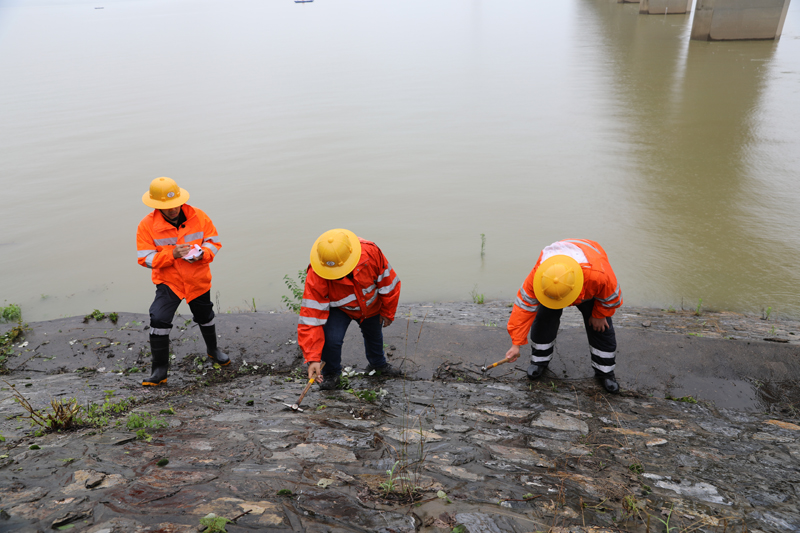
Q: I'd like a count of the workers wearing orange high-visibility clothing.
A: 3